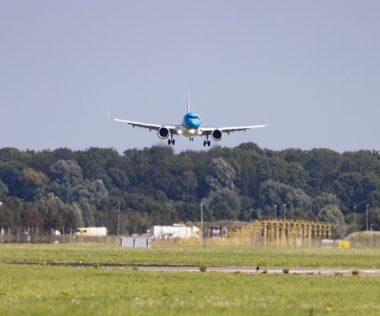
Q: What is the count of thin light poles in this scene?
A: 6